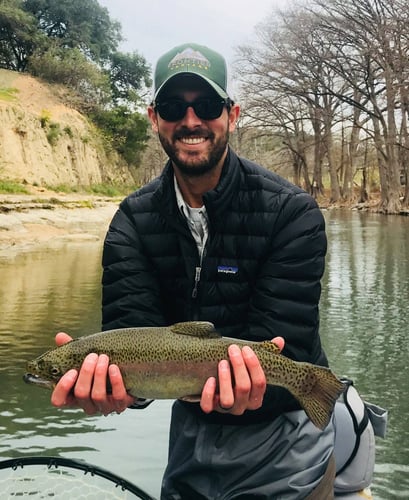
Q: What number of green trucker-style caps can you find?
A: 1